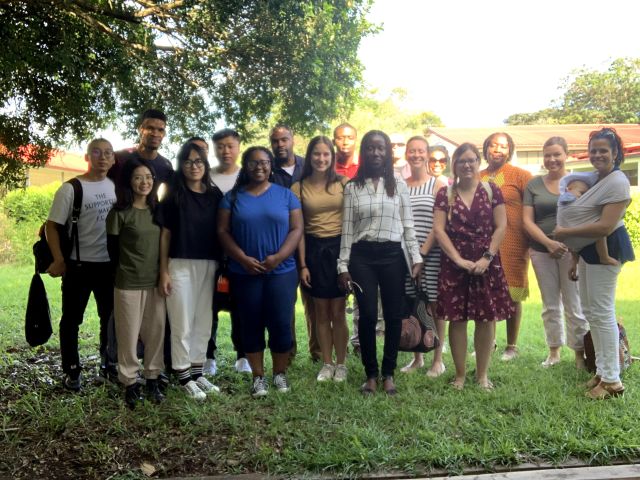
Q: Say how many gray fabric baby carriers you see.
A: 1